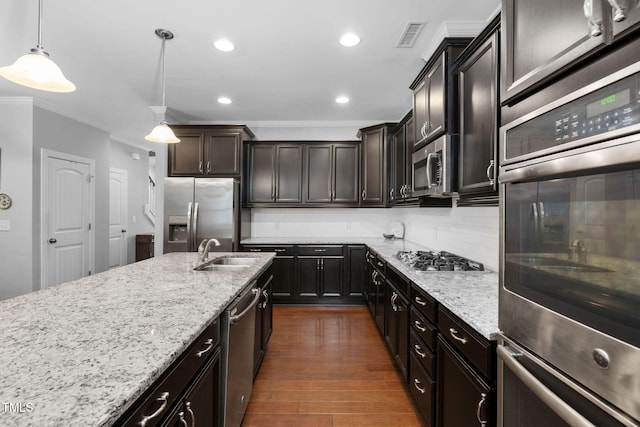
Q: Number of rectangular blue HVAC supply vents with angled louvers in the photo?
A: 0